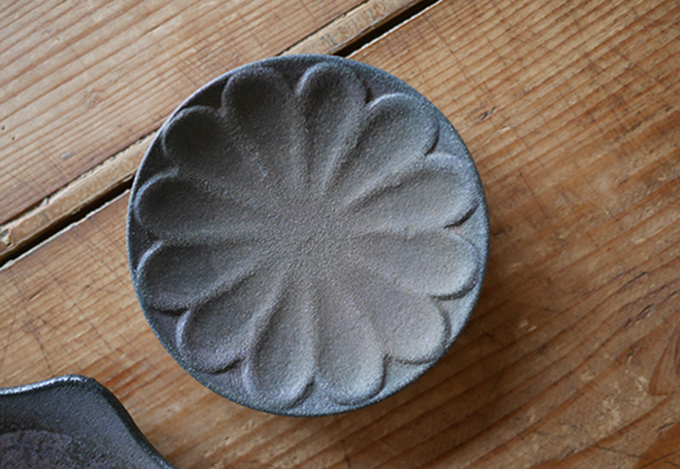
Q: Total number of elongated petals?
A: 12